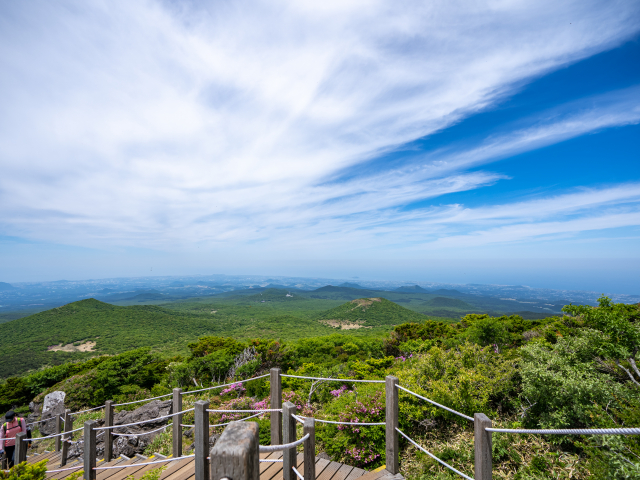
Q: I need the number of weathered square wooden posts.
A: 13